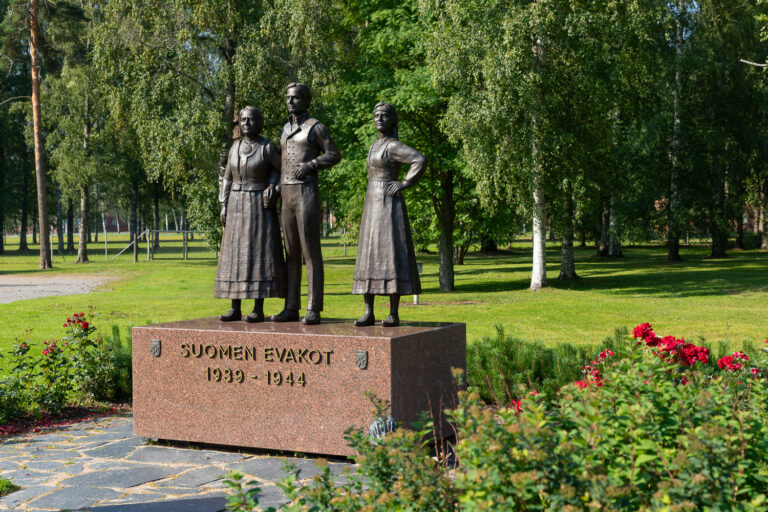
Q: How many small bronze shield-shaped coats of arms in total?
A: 2